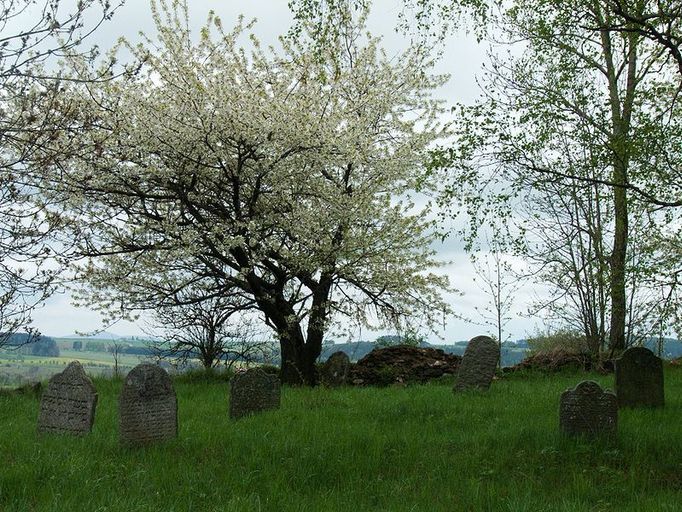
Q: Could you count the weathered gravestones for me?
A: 7